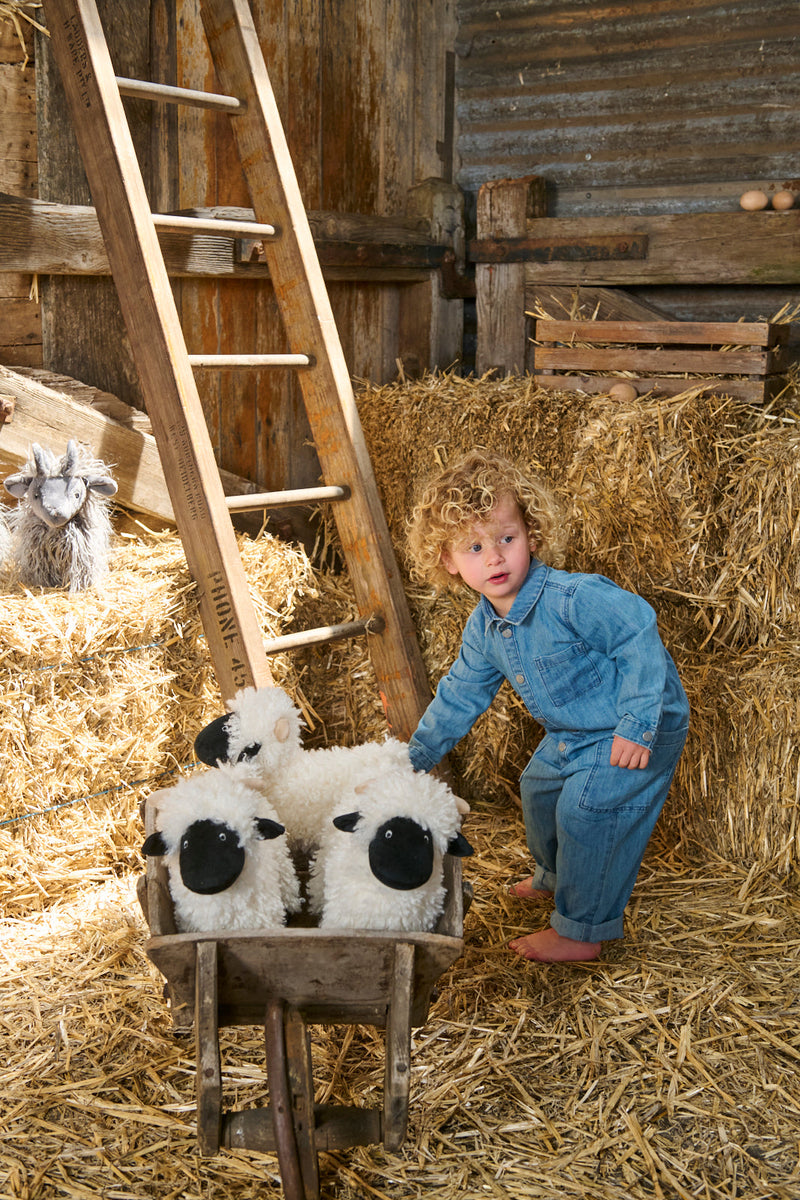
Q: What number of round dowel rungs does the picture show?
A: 5